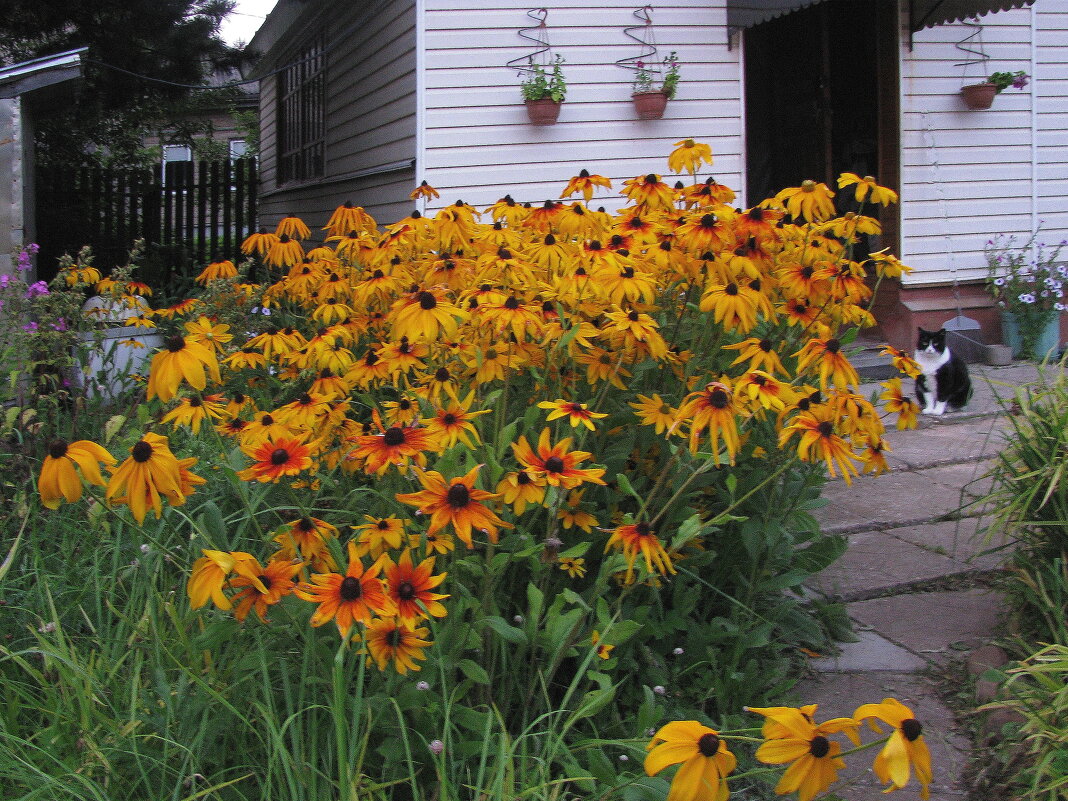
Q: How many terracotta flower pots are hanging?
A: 3